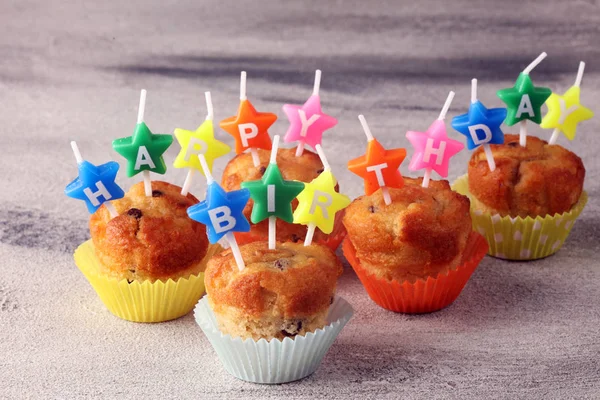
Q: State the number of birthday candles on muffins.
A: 13